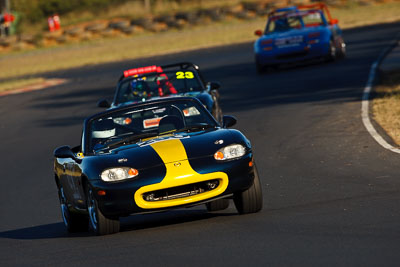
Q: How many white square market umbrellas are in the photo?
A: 0